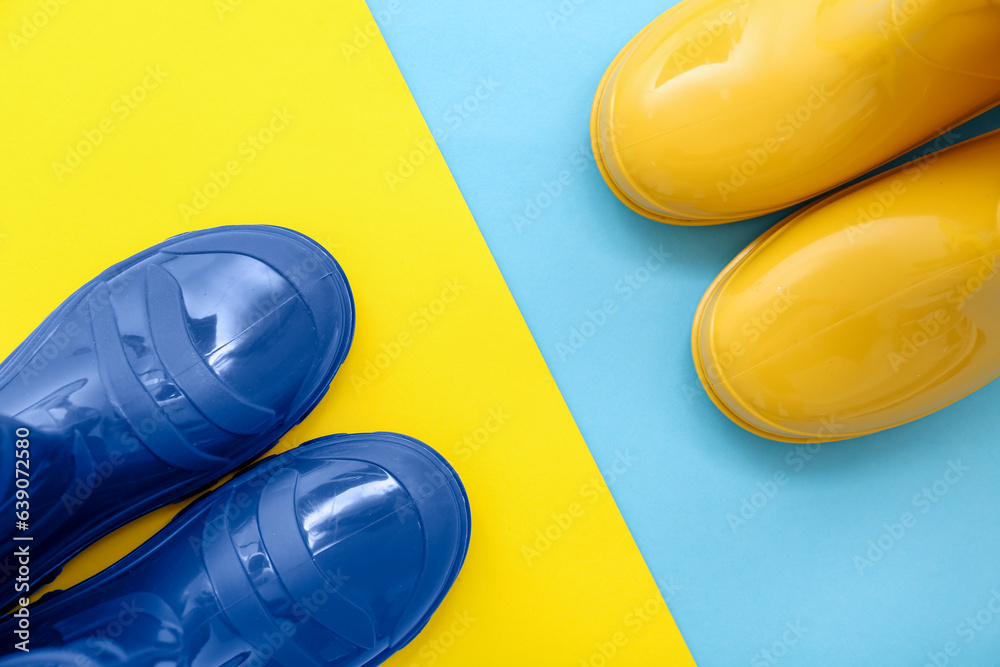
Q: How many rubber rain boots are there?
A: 4